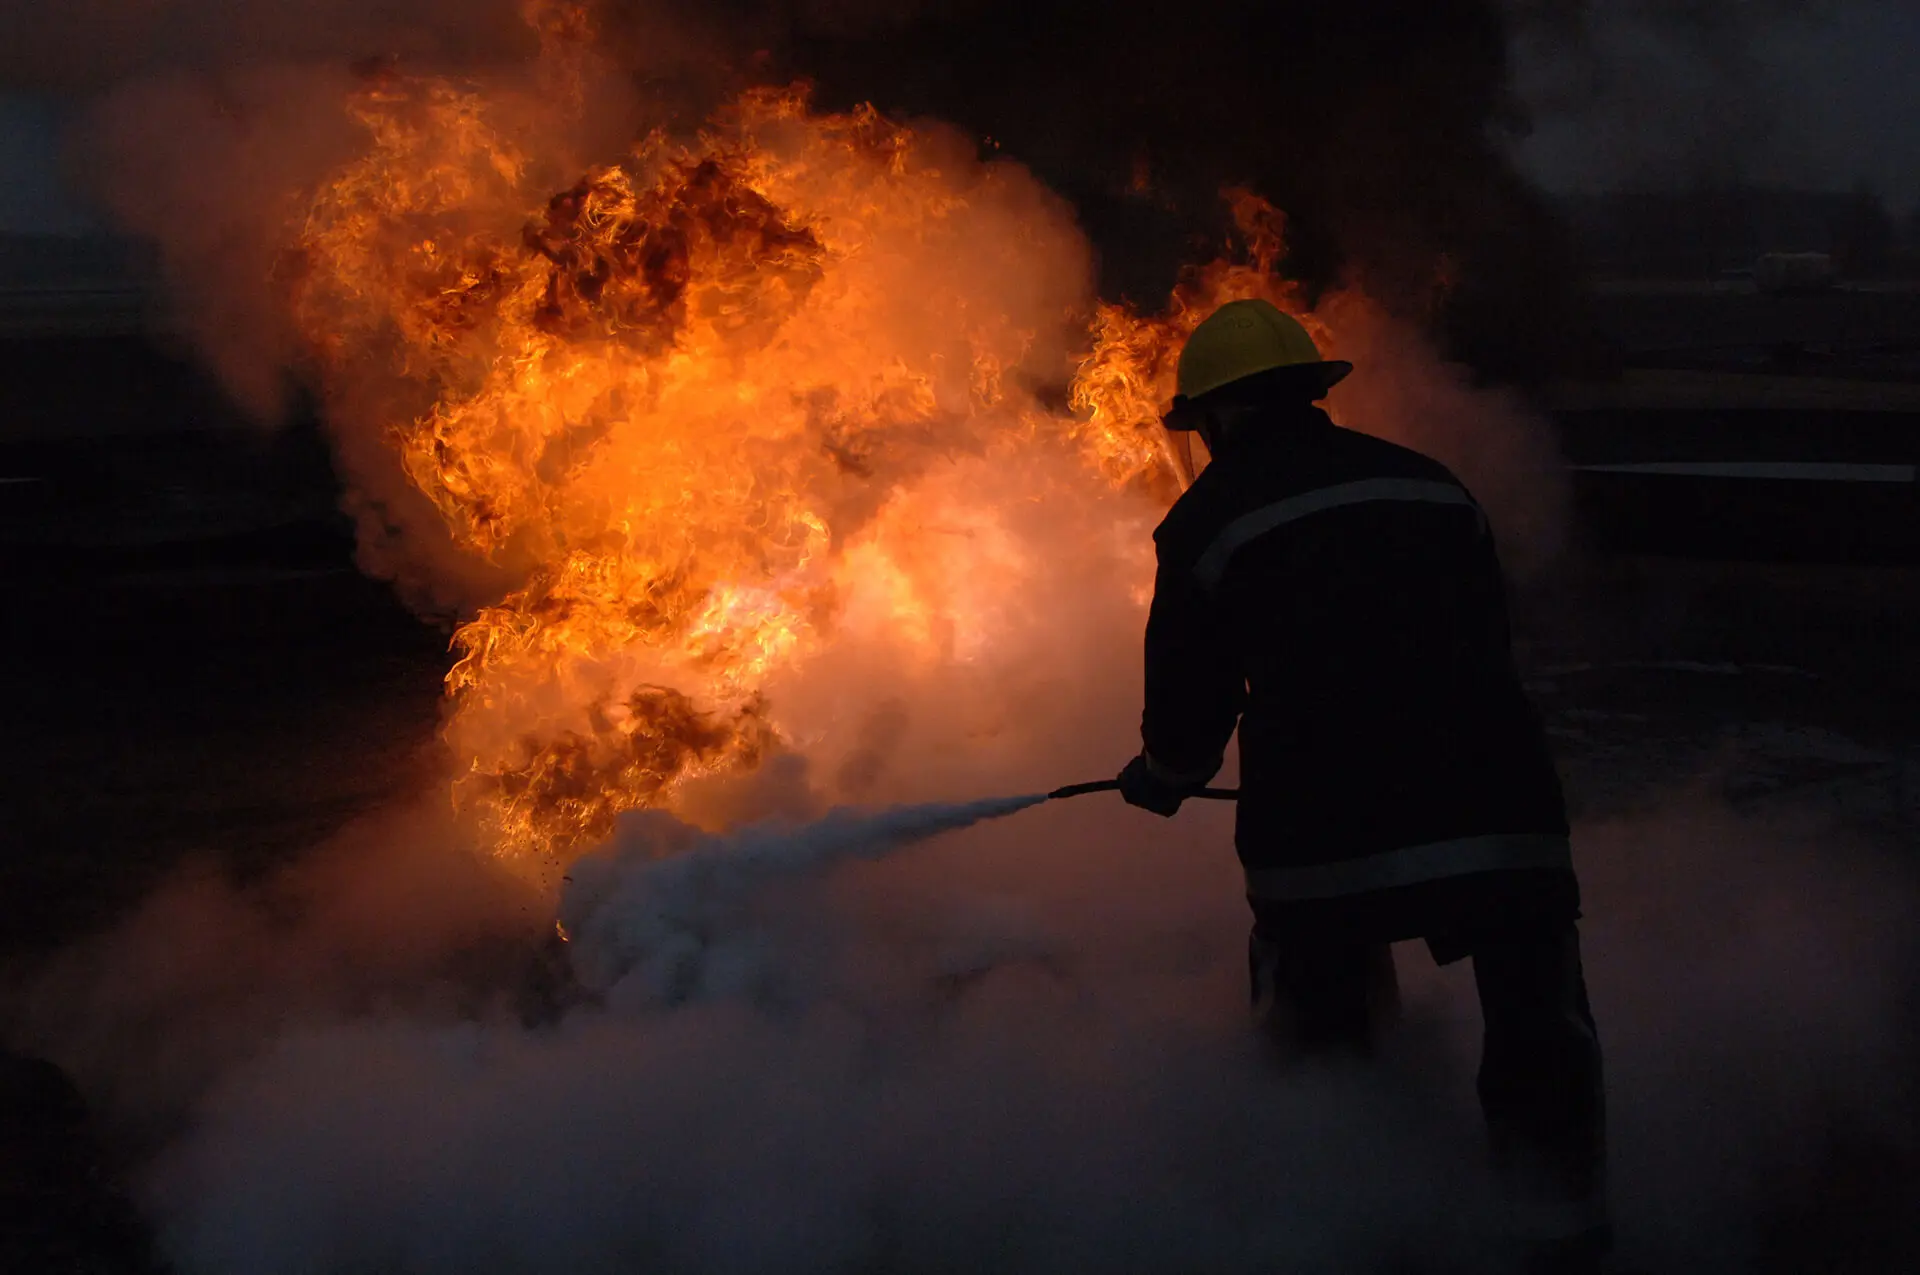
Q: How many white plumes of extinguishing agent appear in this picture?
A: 1